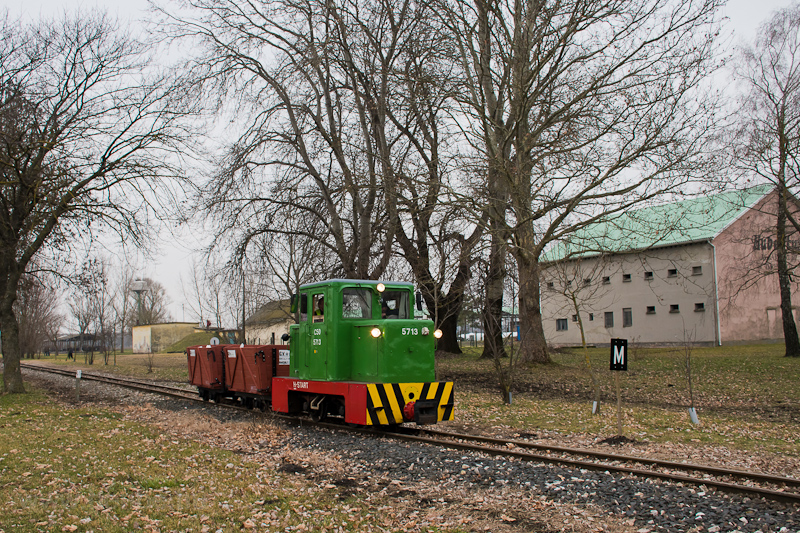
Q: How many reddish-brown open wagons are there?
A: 2